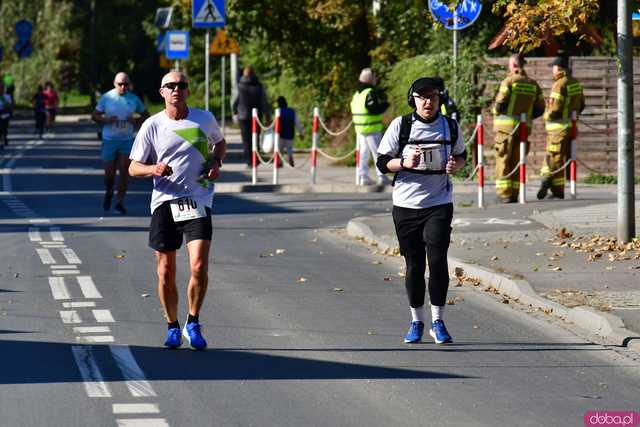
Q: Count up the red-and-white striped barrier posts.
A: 7